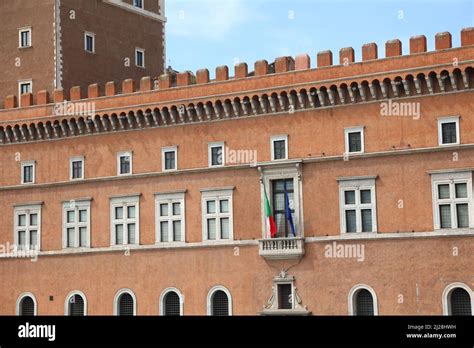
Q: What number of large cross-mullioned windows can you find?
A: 7